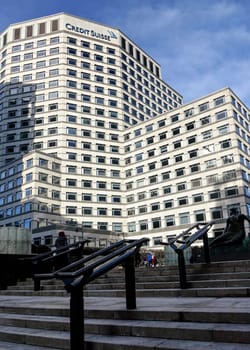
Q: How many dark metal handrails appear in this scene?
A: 3